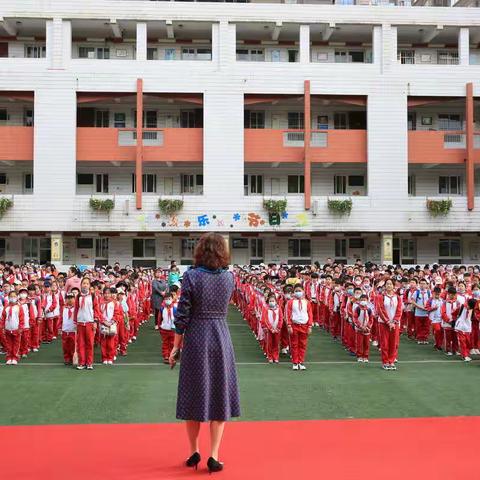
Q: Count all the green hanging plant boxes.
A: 6